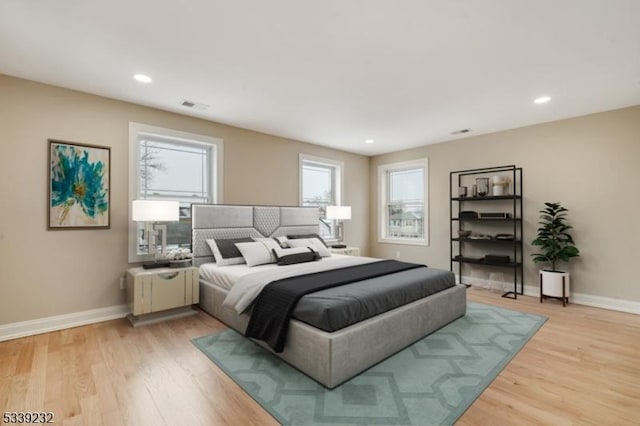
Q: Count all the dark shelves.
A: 4